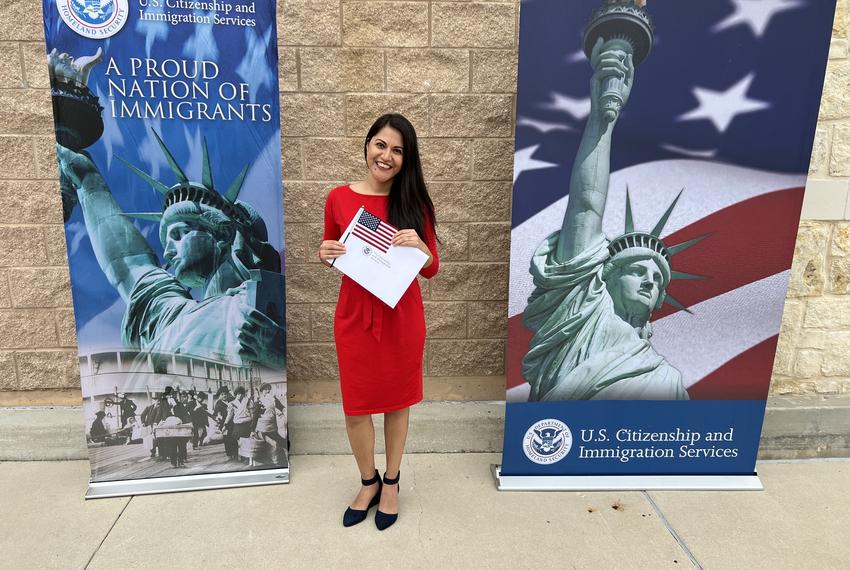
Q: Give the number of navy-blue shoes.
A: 2